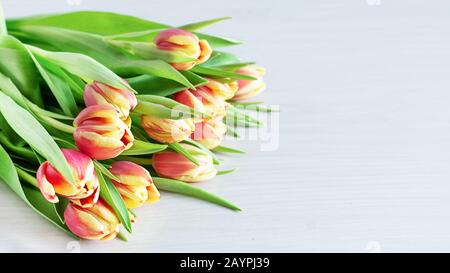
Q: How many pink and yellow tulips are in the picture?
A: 12